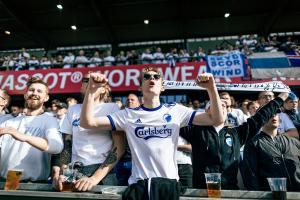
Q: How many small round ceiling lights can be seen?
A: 5